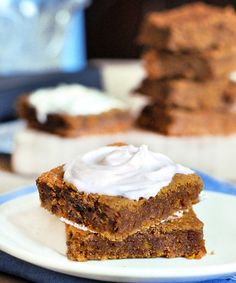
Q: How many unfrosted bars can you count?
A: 4